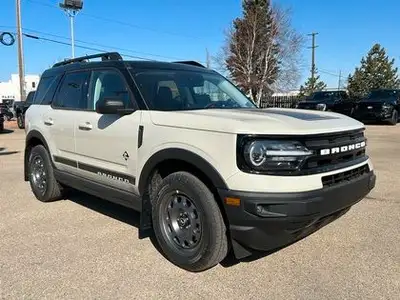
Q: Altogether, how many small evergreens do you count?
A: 2